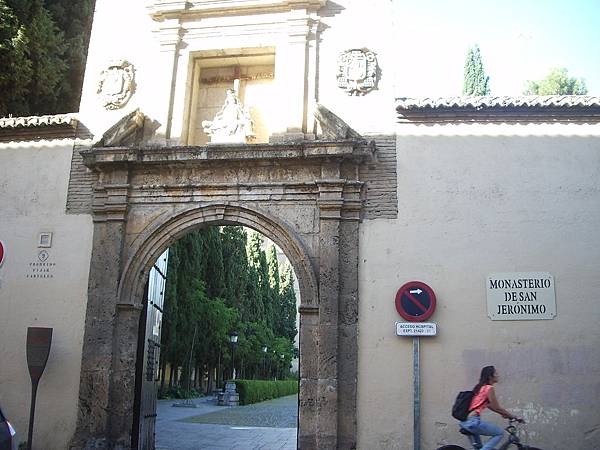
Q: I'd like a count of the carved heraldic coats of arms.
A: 2